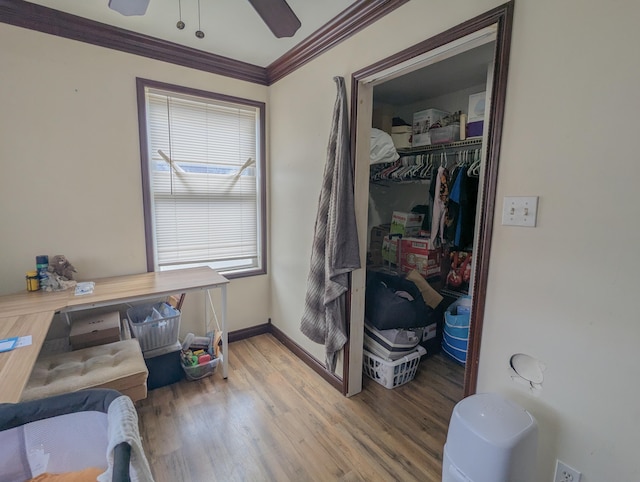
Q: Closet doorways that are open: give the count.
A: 1